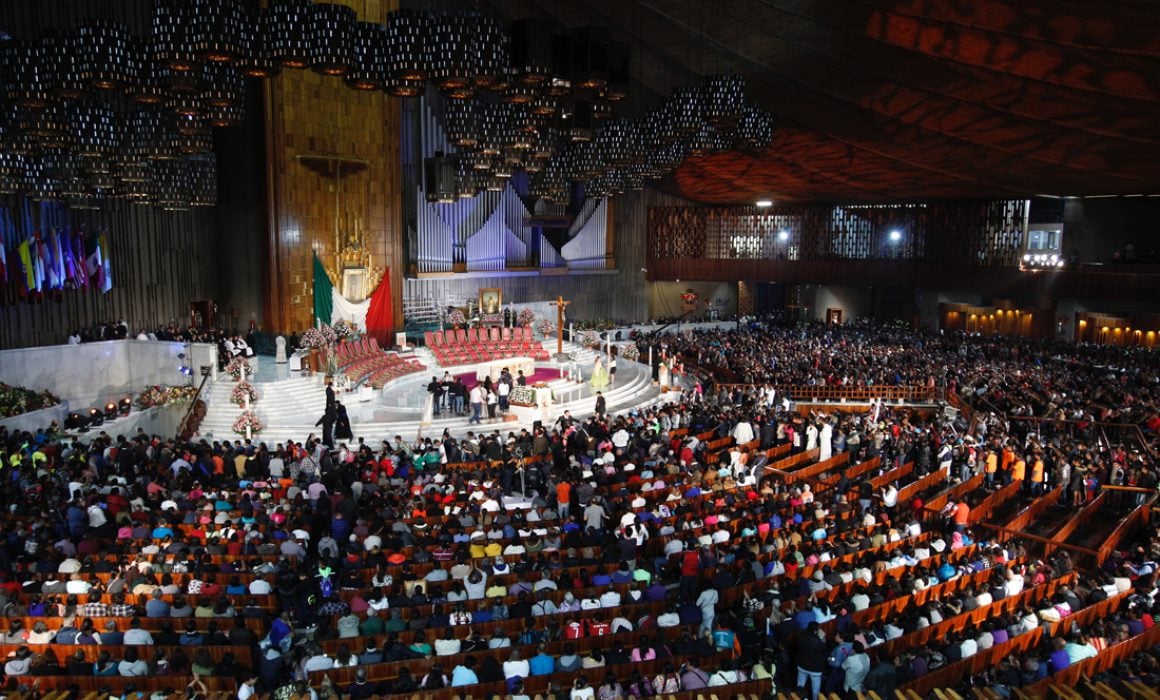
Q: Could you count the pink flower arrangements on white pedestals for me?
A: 3